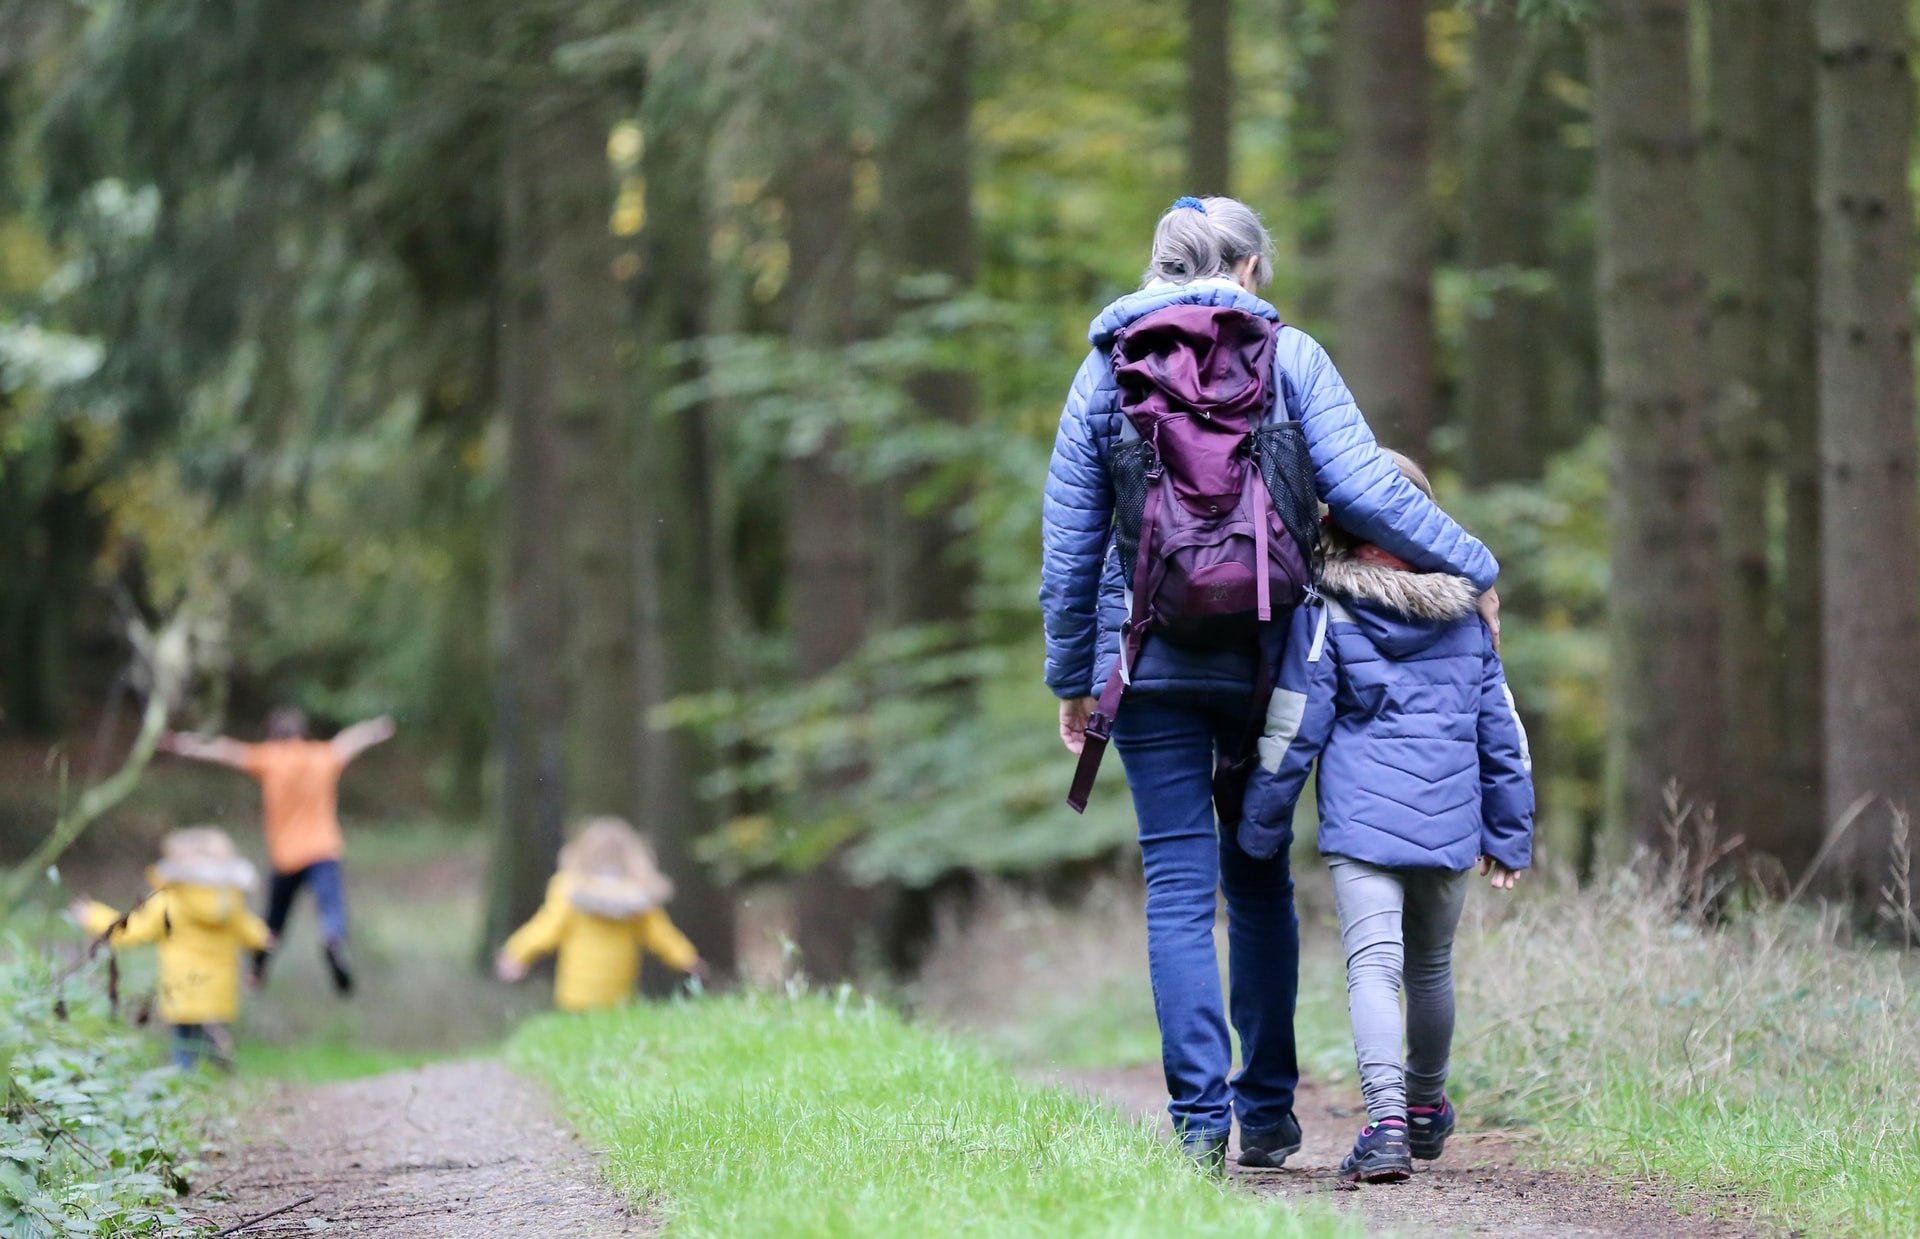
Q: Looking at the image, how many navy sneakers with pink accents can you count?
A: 2